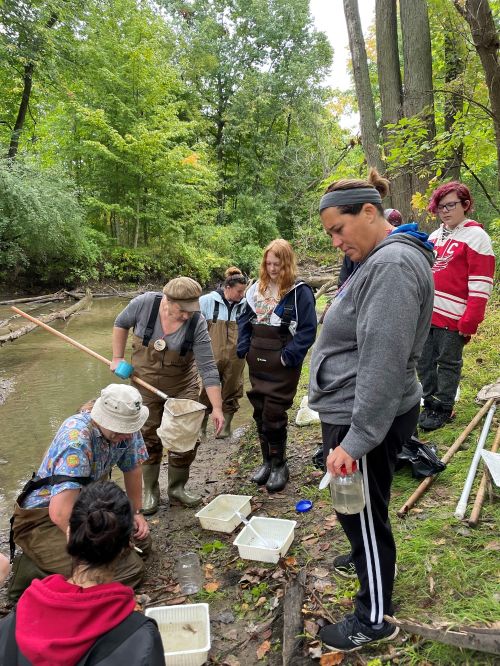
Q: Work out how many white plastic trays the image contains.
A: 3